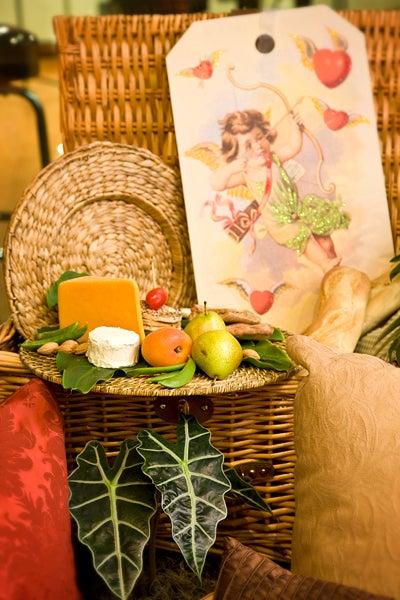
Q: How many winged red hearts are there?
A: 4